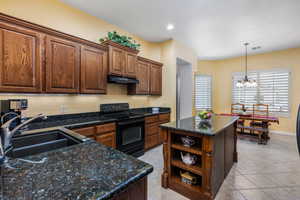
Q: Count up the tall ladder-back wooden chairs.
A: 2